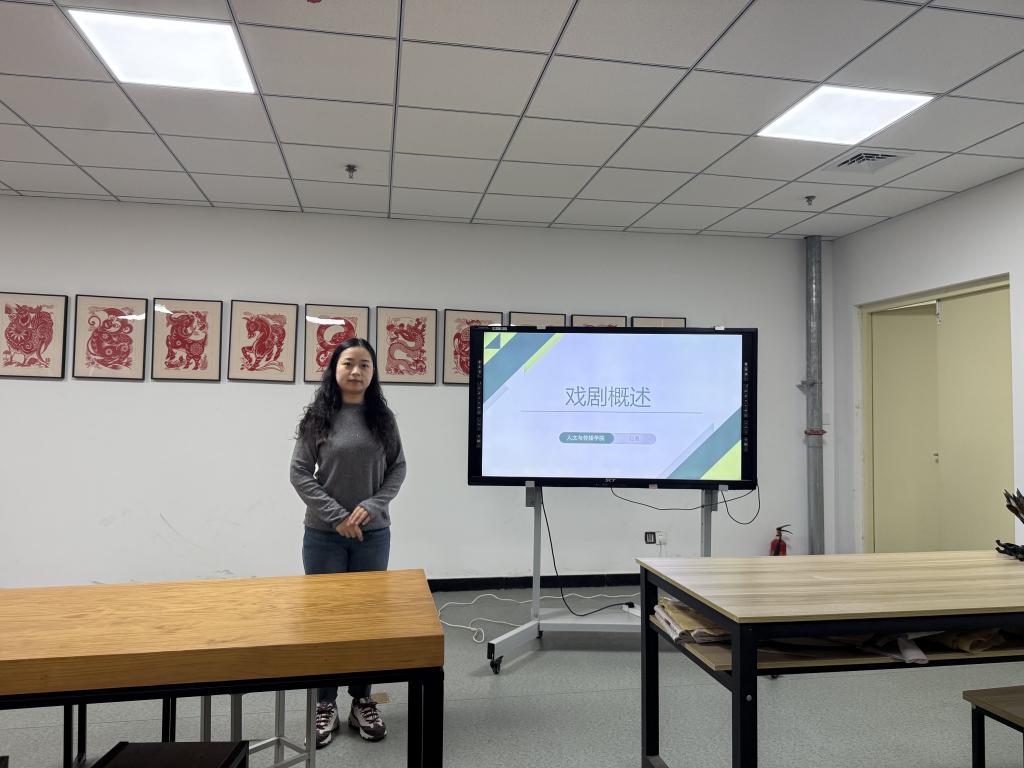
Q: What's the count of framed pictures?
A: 10